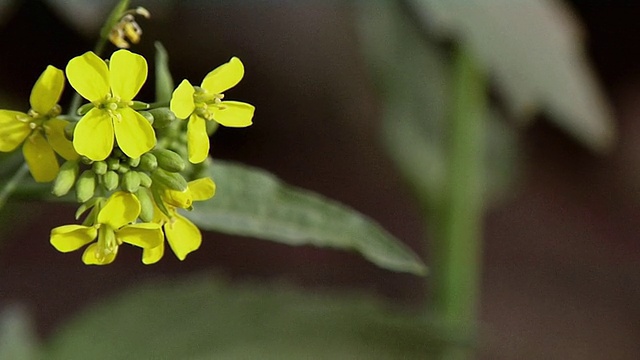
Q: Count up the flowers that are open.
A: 5